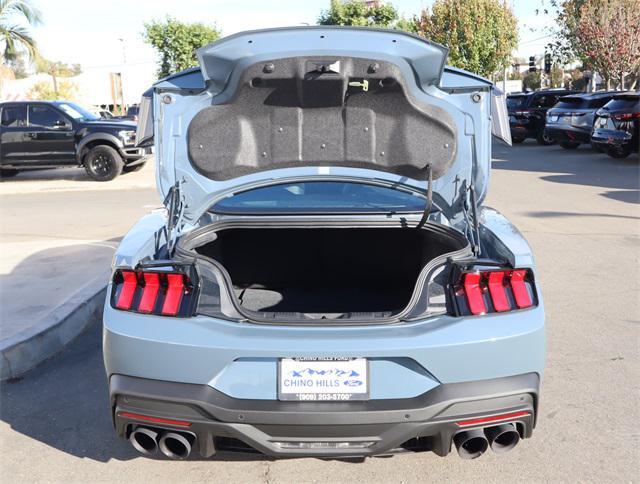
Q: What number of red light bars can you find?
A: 6